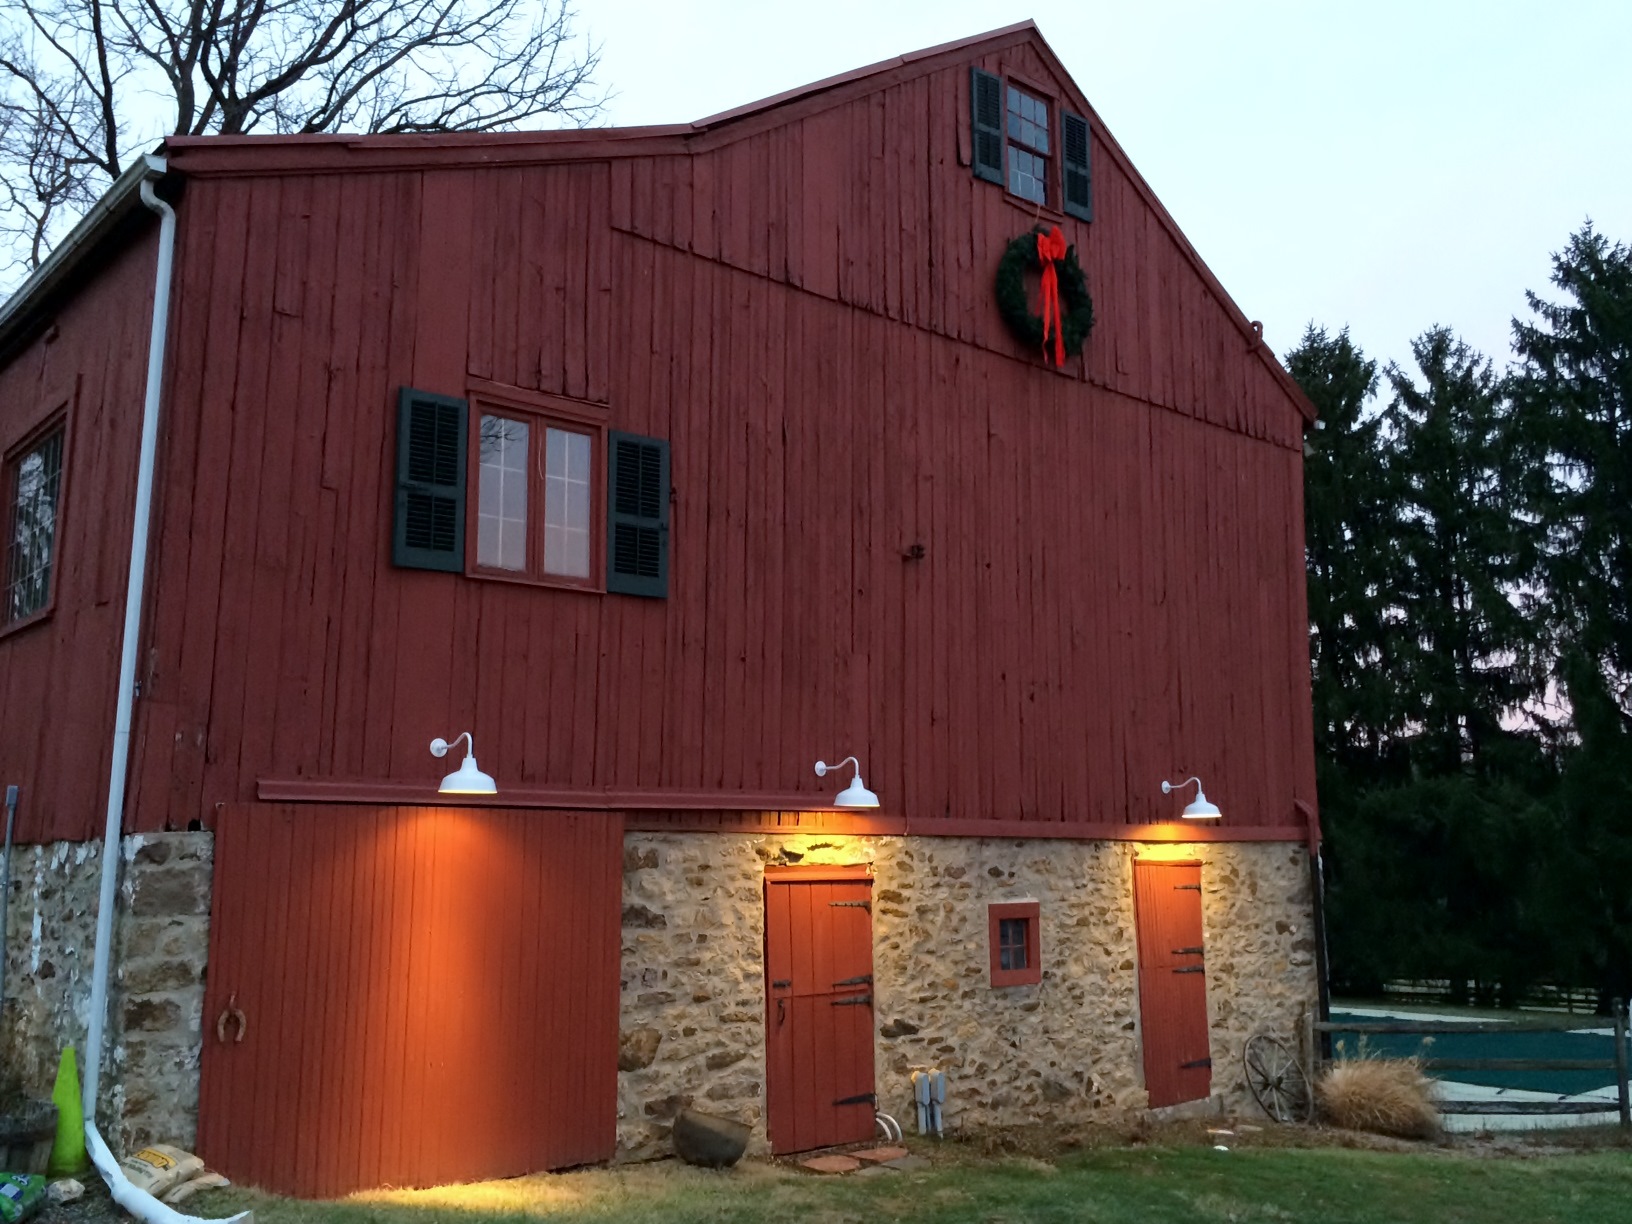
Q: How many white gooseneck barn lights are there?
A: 3